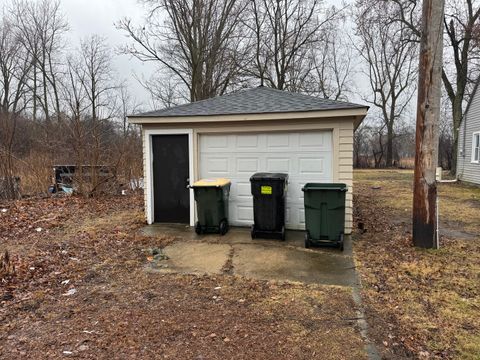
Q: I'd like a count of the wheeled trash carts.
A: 3